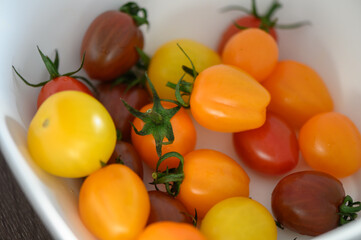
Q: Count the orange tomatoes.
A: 8